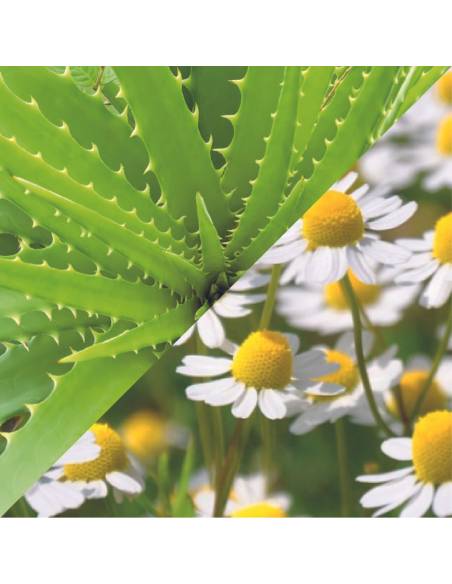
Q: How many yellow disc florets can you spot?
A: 12